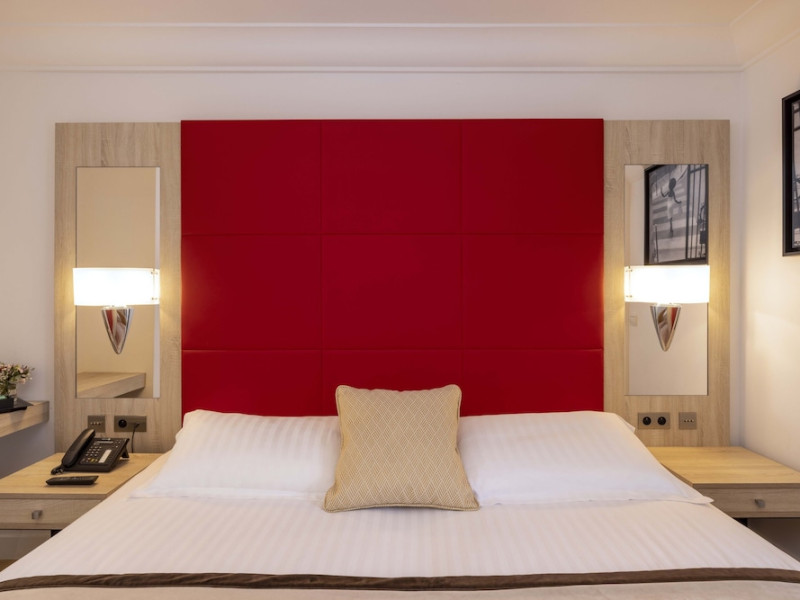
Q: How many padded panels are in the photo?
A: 9